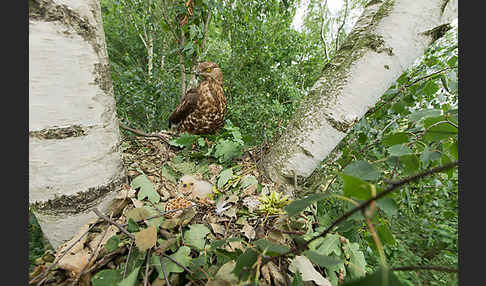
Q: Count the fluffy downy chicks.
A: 1